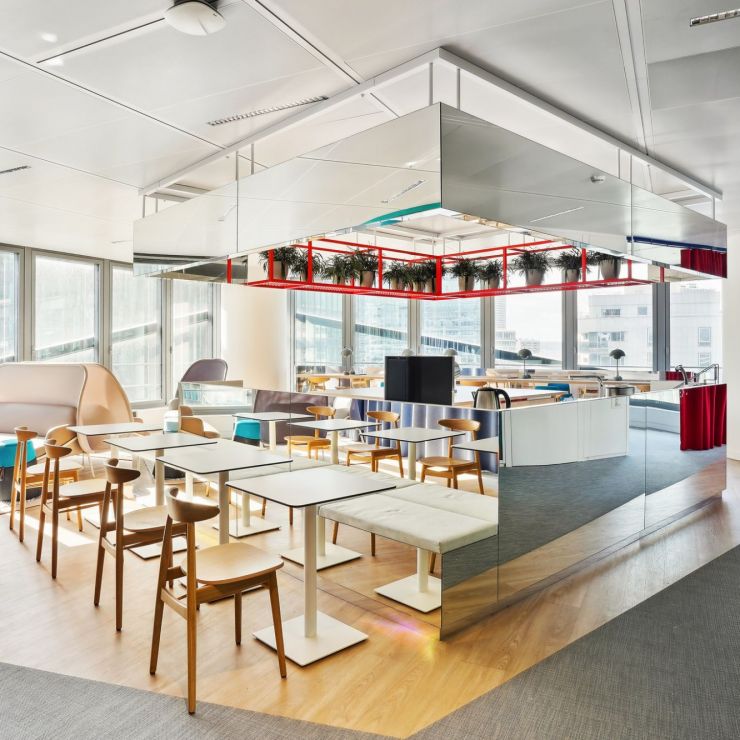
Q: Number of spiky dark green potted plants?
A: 12